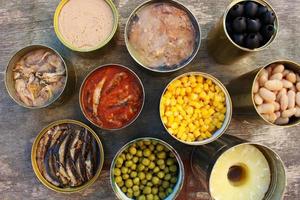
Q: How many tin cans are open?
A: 10